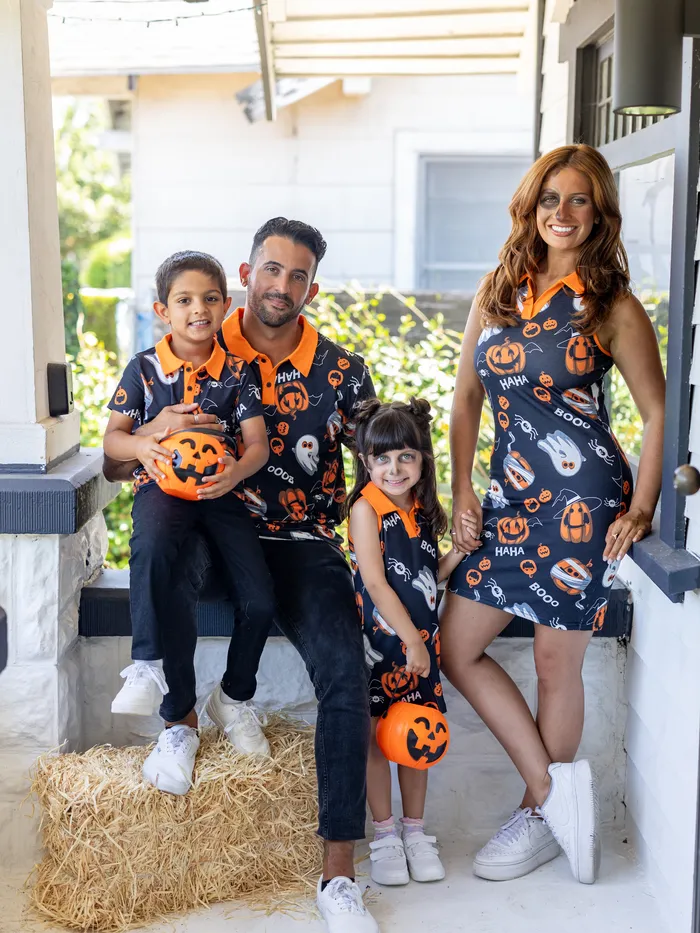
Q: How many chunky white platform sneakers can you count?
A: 2